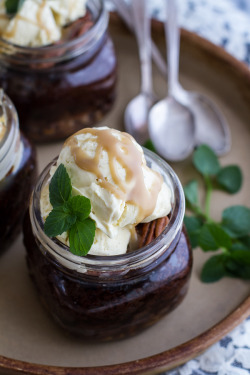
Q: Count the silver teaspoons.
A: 3